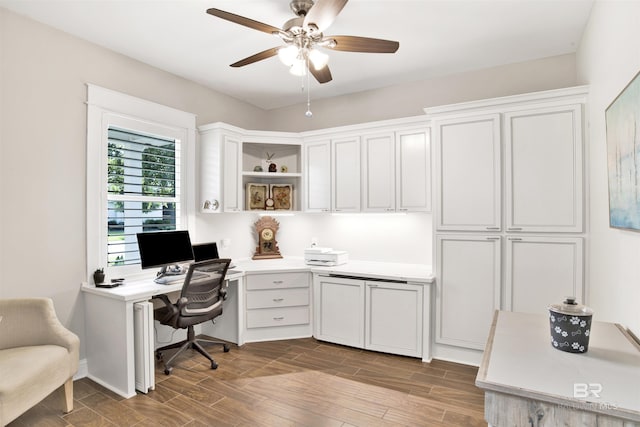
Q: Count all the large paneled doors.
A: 4